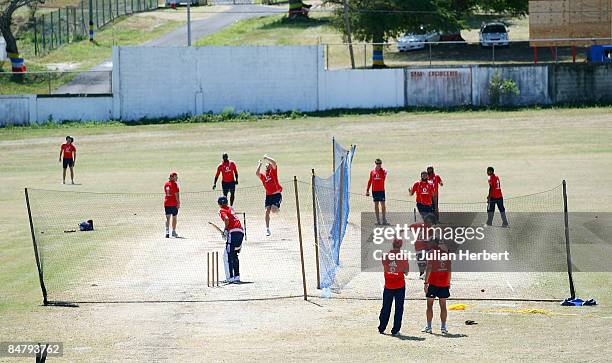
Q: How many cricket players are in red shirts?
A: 12